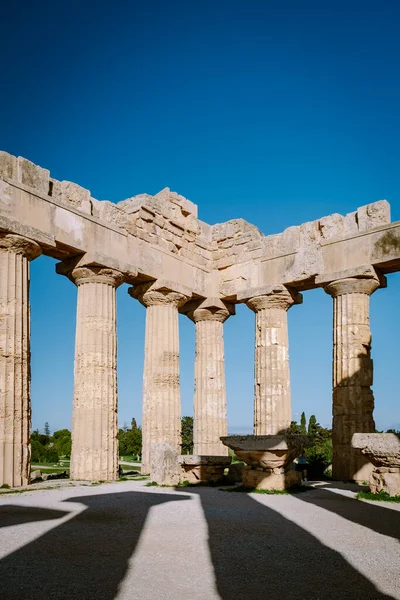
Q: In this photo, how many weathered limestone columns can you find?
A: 6